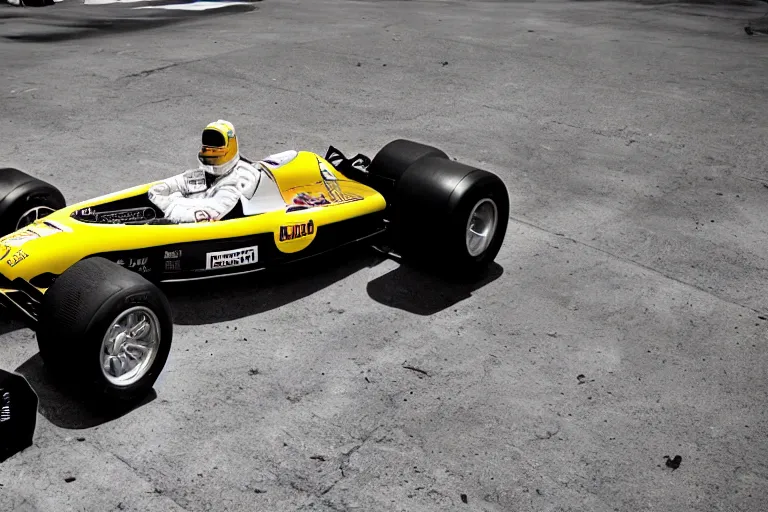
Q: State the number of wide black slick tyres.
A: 4